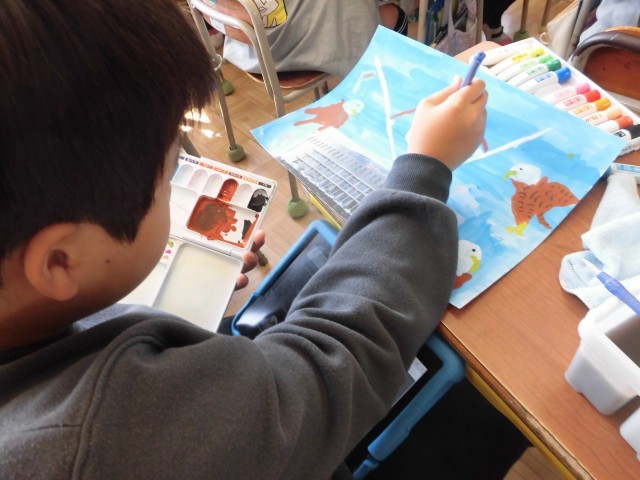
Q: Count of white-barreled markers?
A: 11